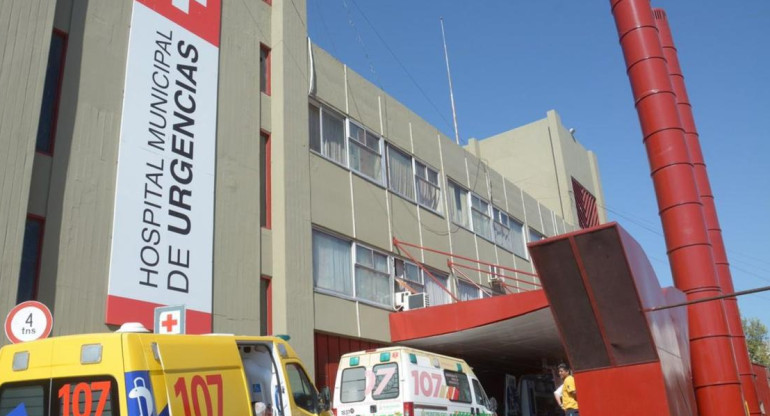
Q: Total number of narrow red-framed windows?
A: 5